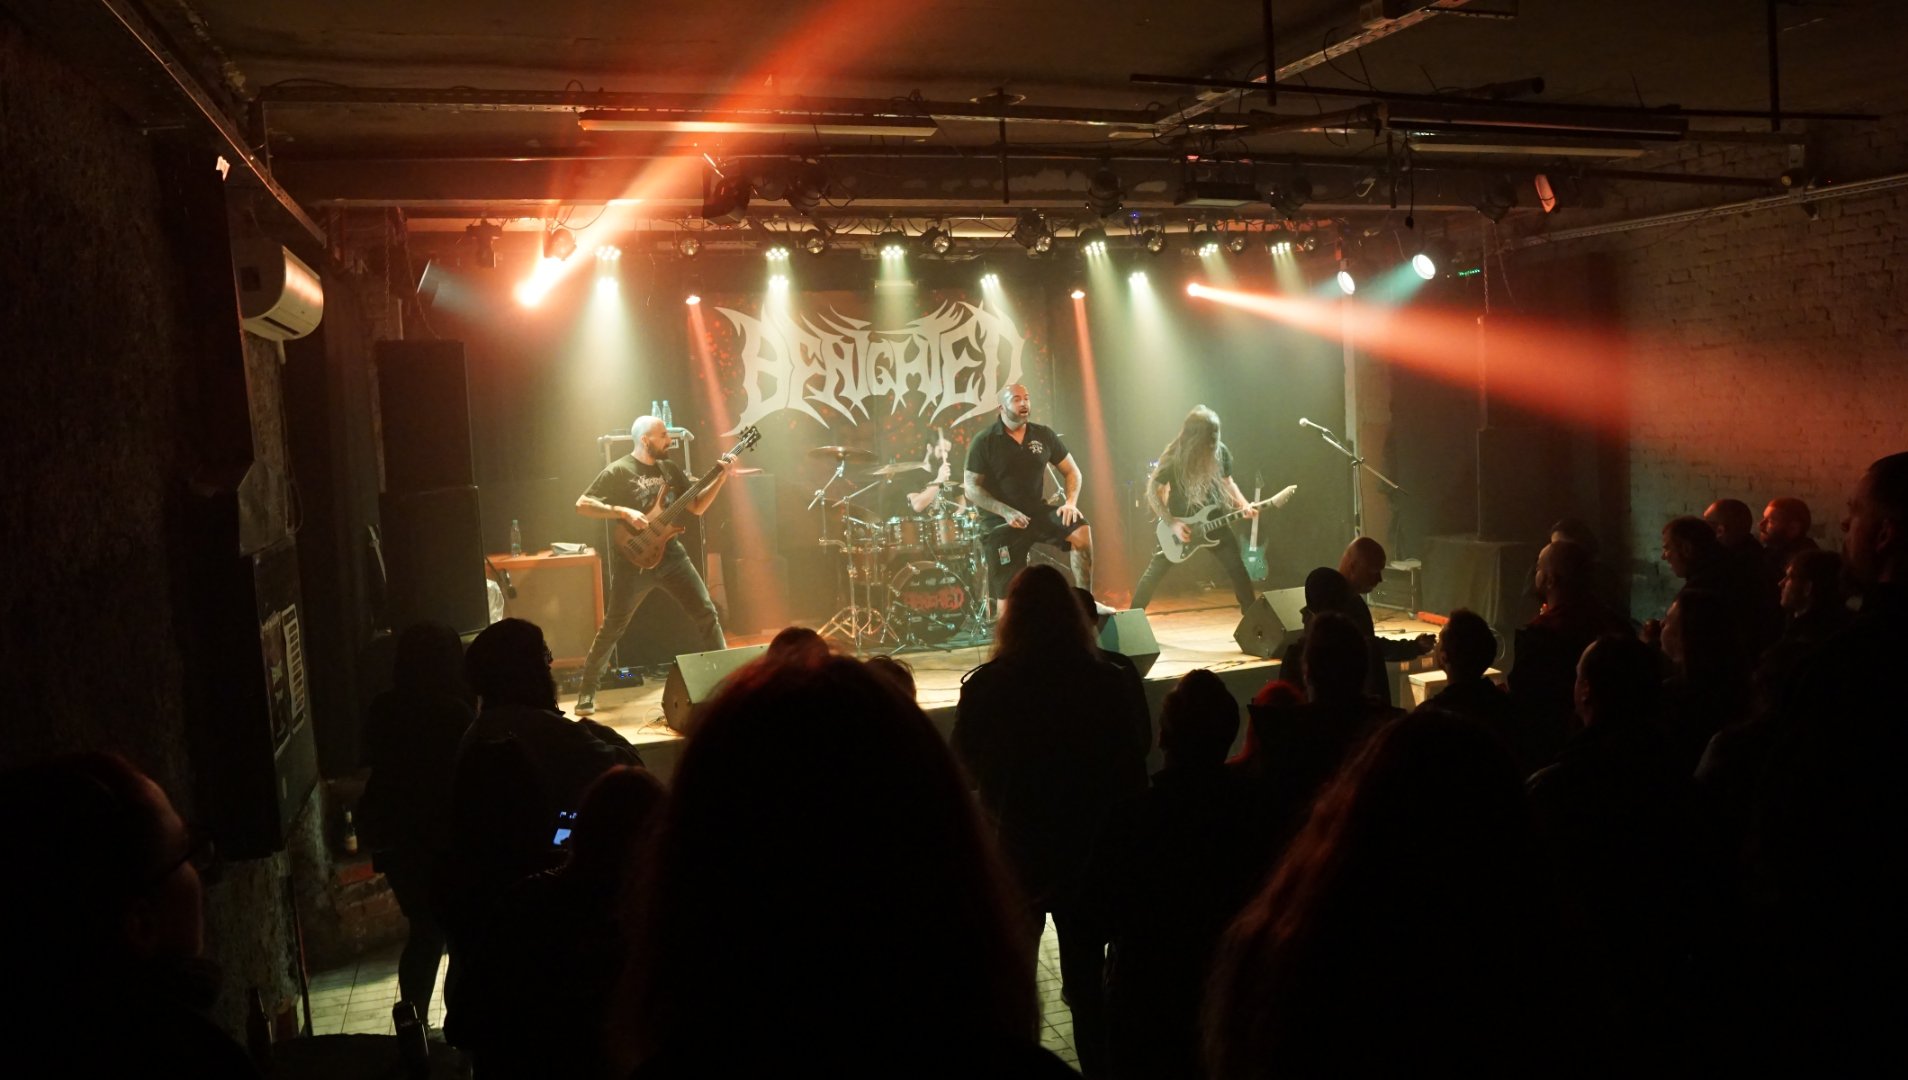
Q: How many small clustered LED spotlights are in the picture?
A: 10